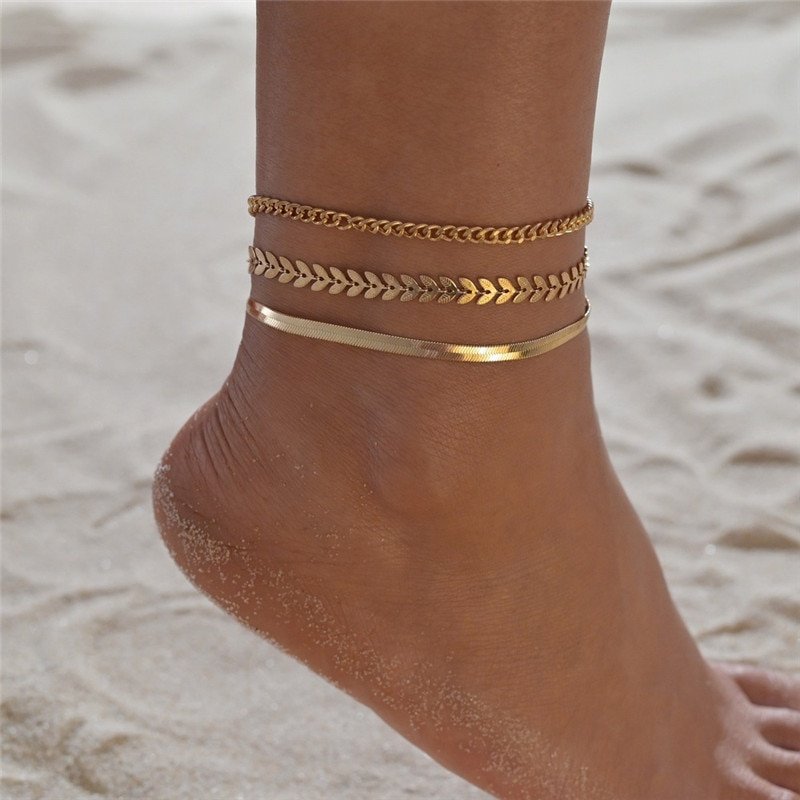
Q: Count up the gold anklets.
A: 3